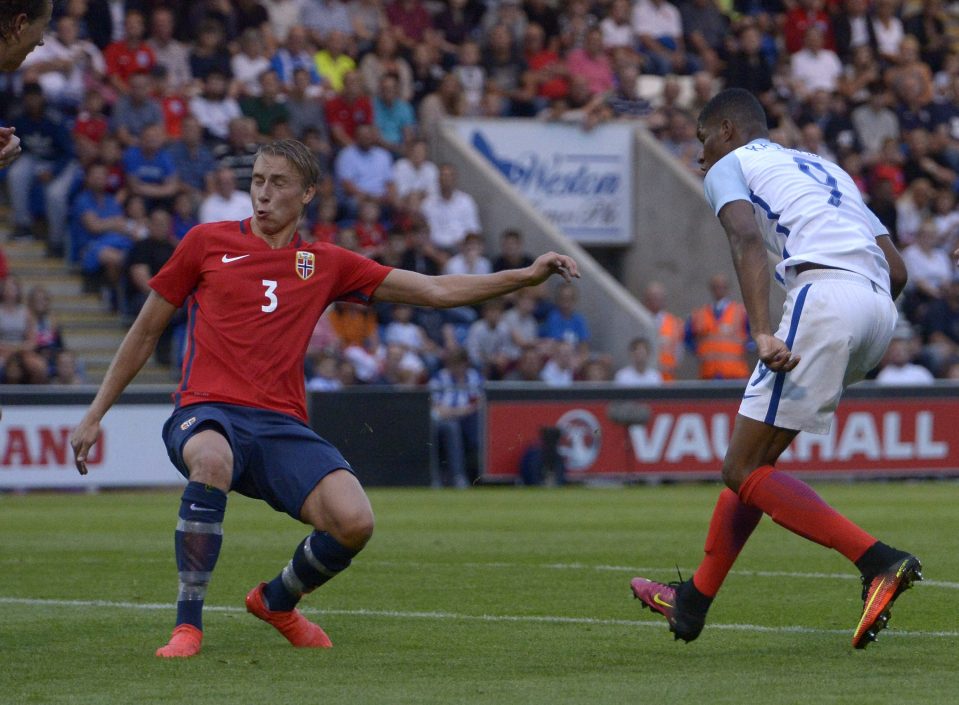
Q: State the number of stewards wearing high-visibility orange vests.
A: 2